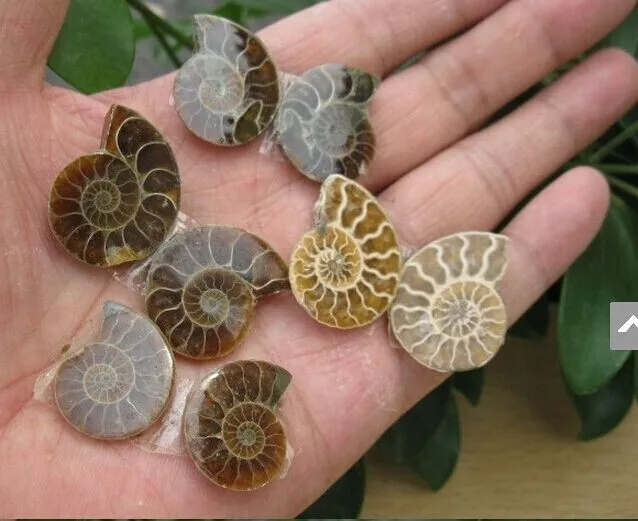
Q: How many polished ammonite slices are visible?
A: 8